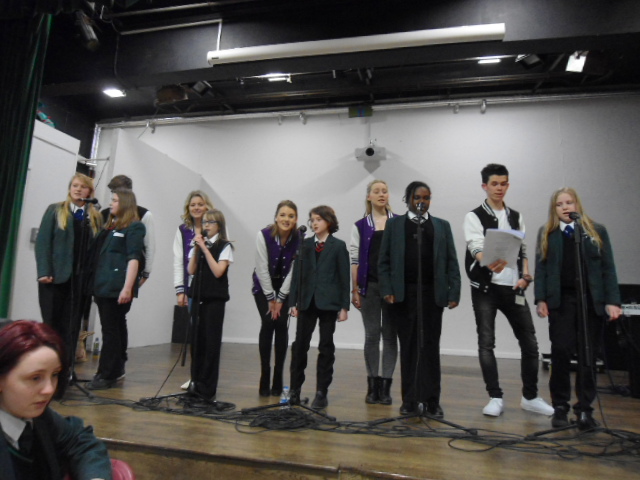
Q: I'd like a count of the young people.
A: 12